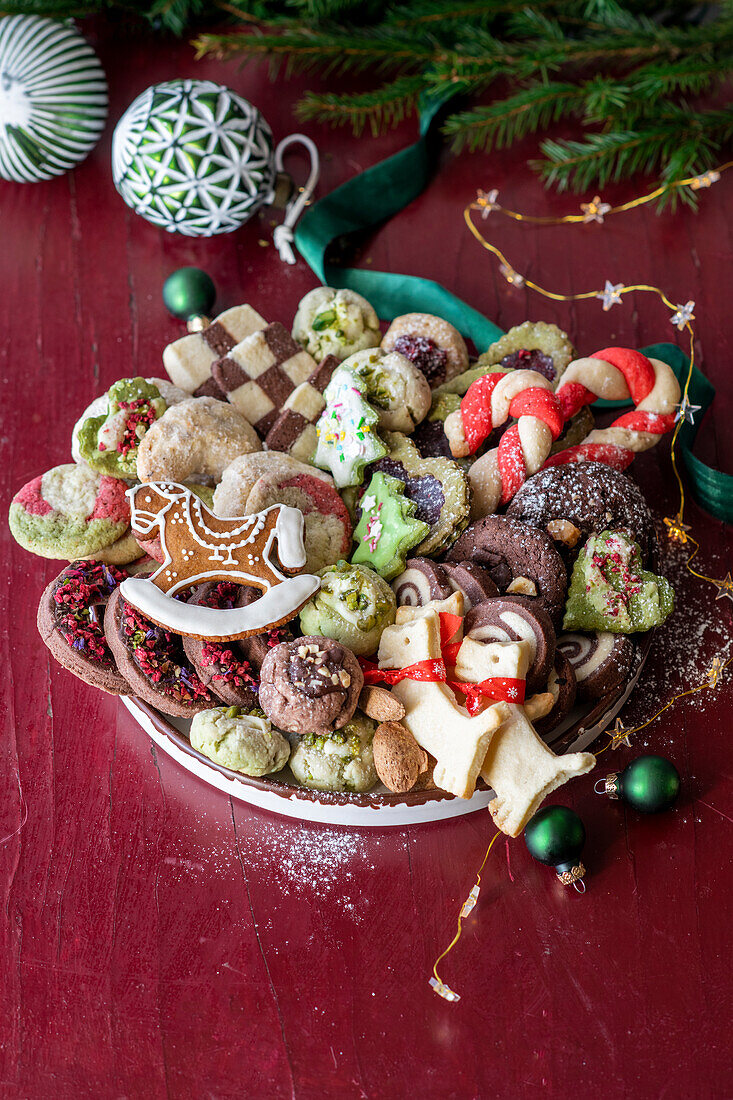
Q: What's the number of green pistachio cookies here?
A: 5